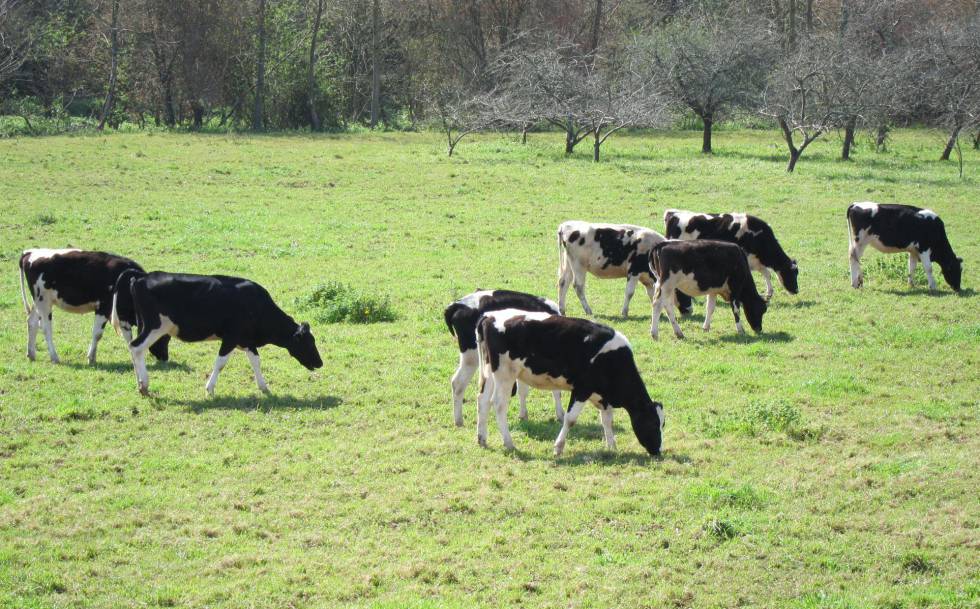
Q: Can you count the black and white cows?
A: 8